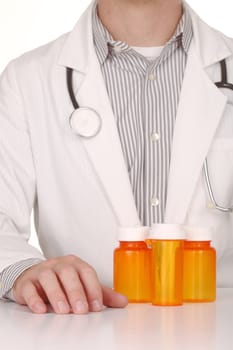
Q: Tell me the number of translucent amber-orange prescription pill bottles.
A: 3